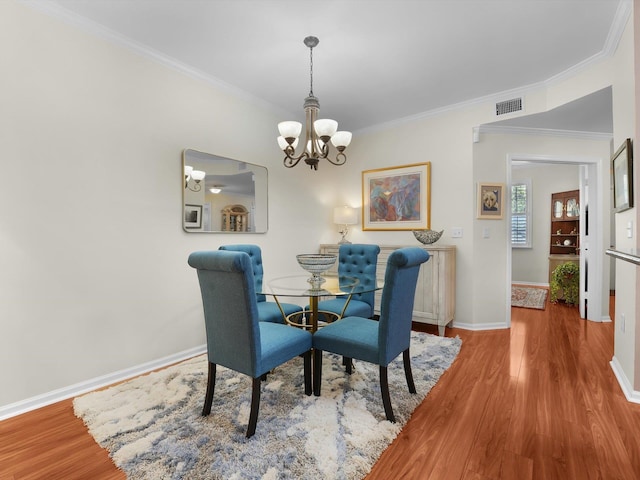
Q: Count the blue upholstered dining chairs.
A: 4